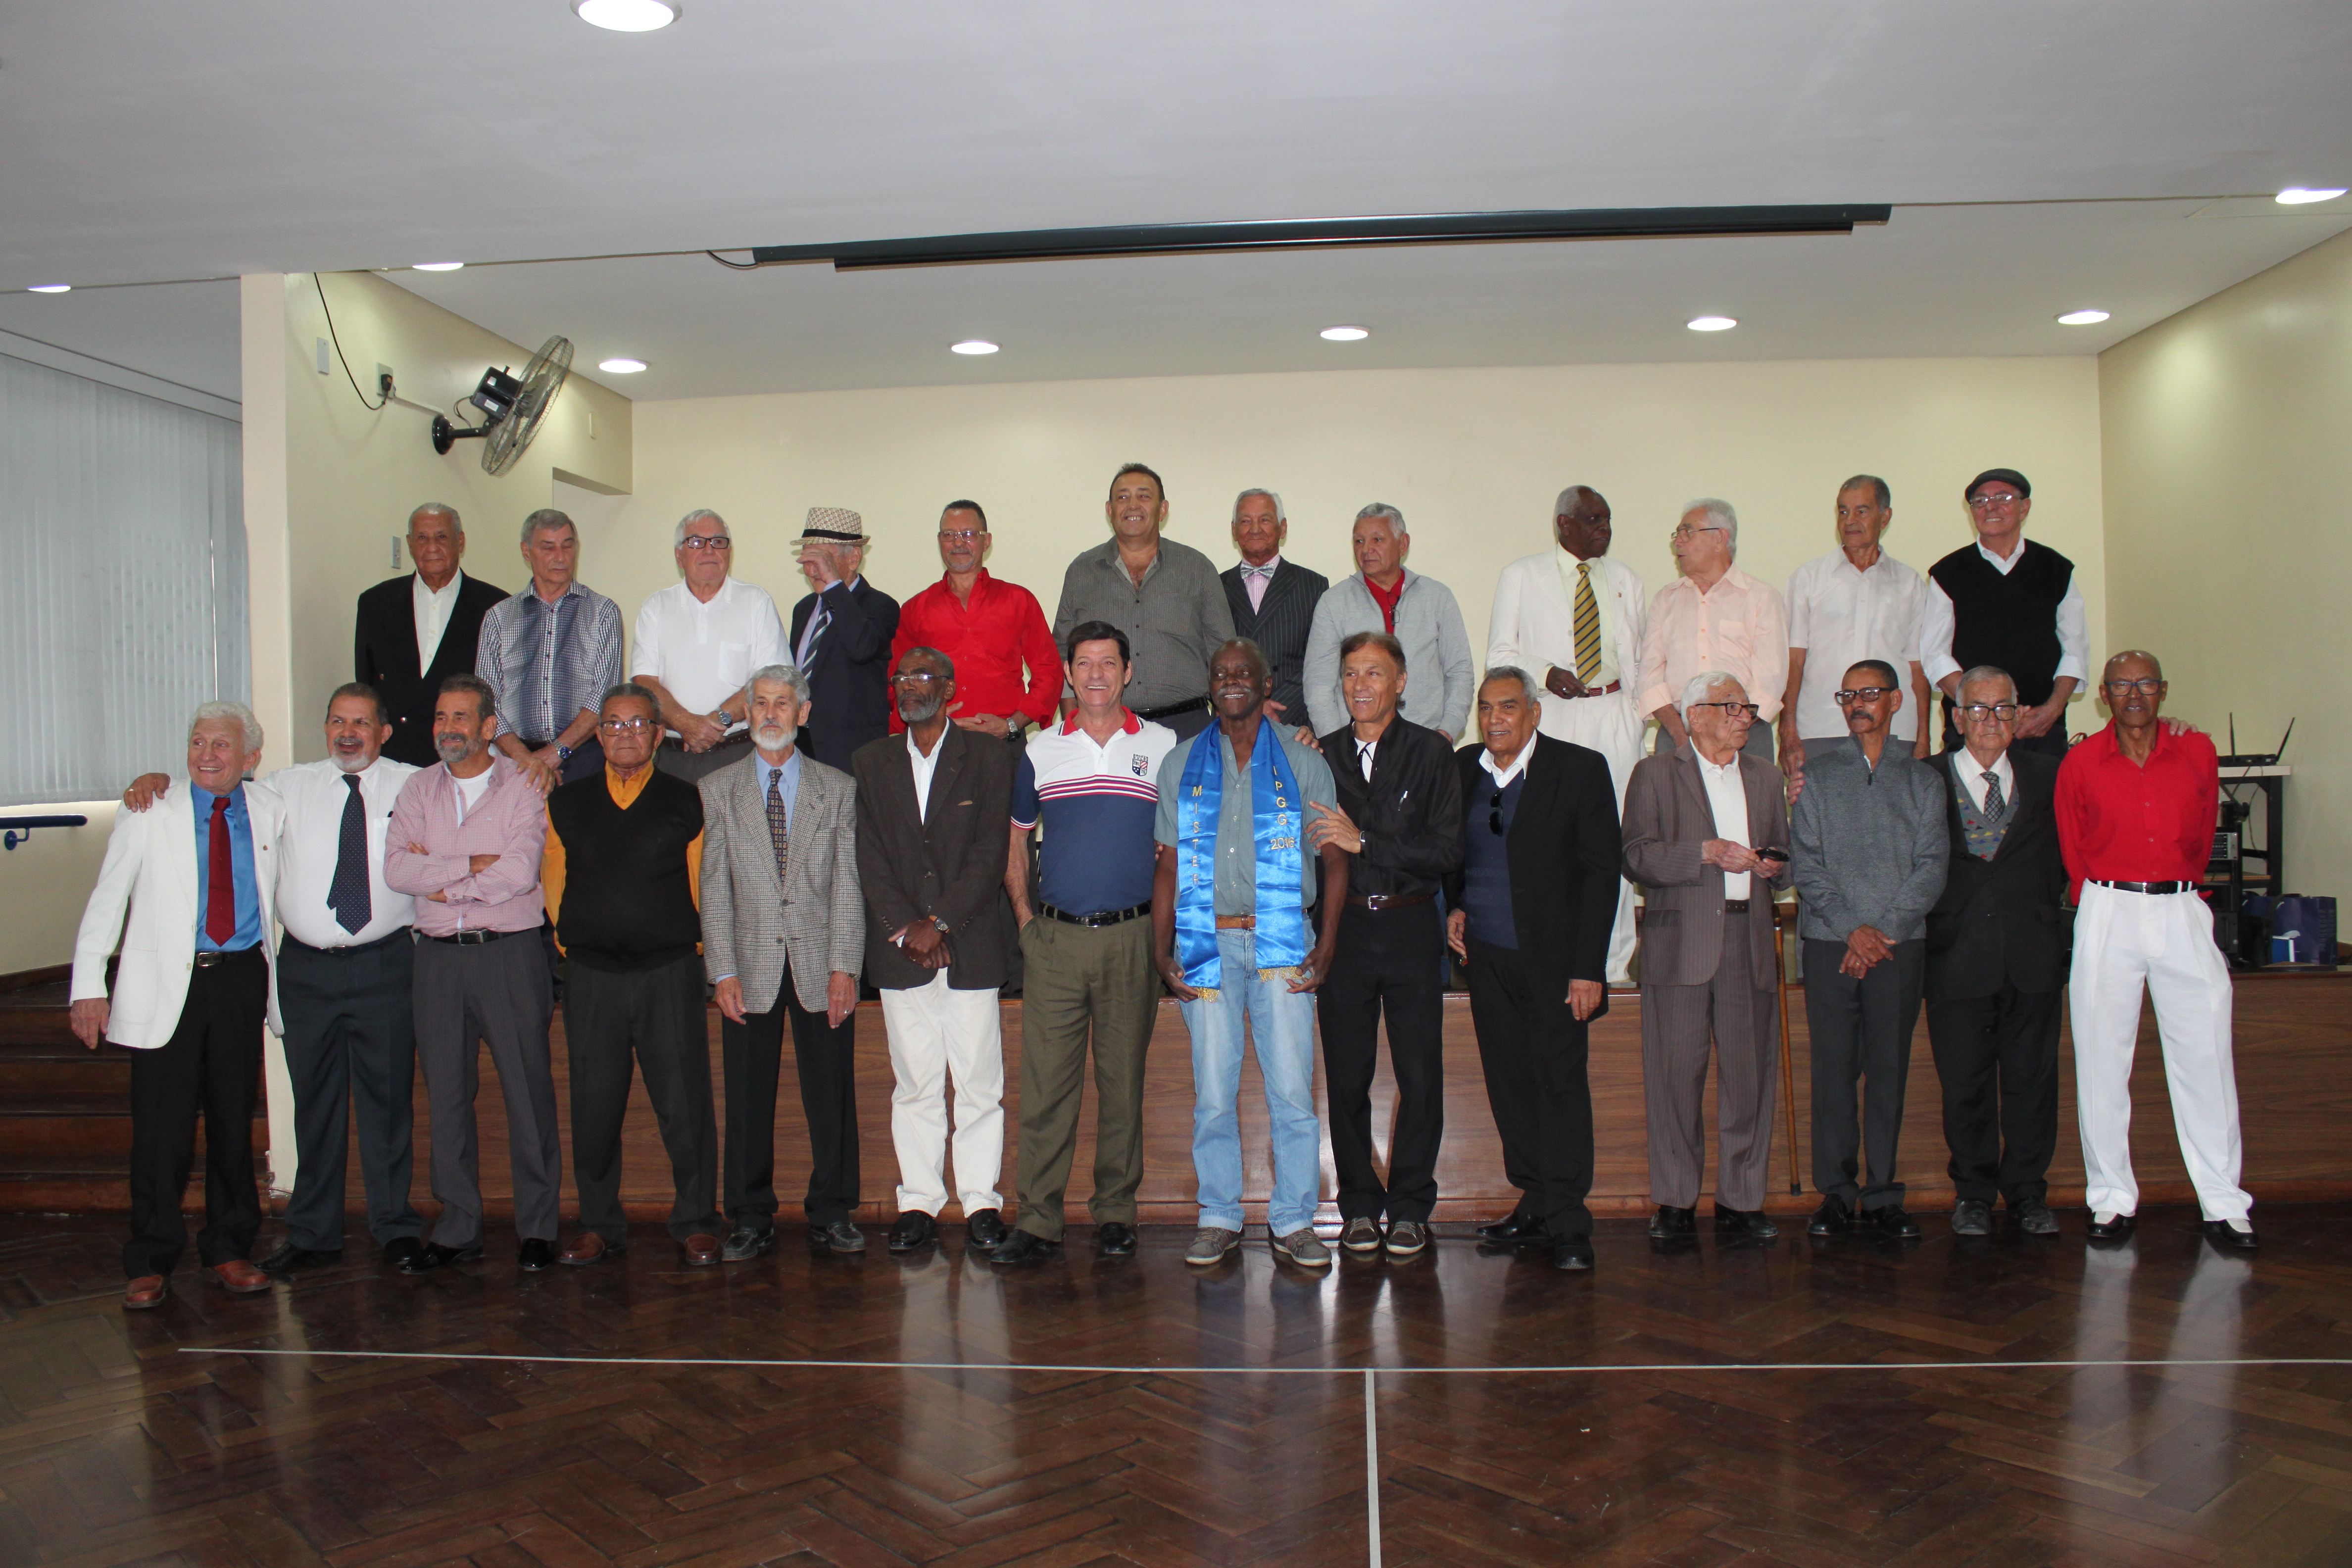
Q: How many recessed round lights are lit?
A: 9